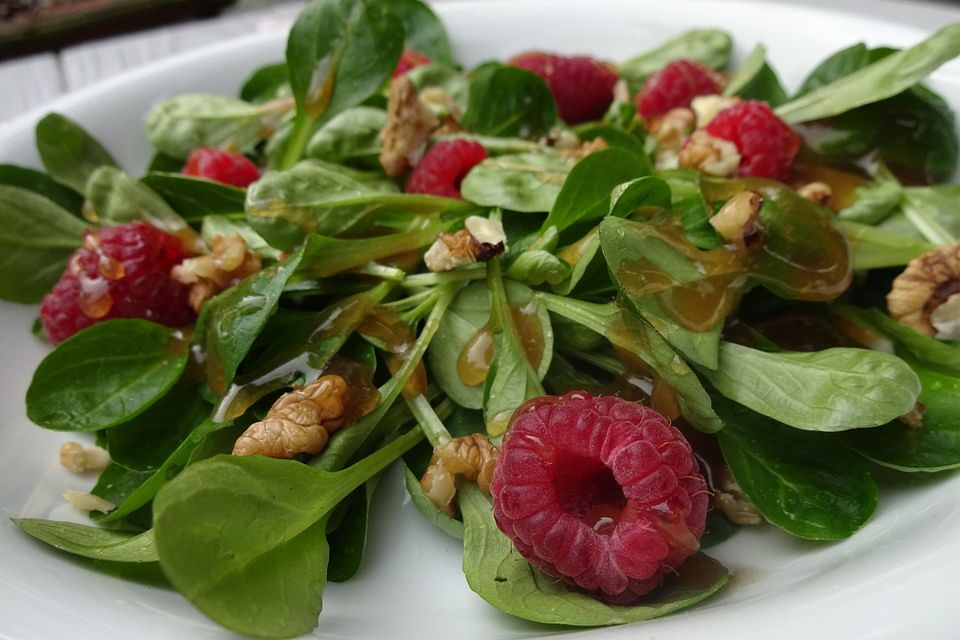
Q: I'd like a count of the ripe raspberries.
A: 8